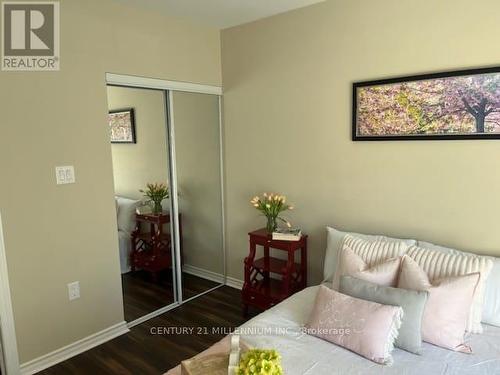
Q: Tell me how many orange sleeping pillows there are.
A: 0